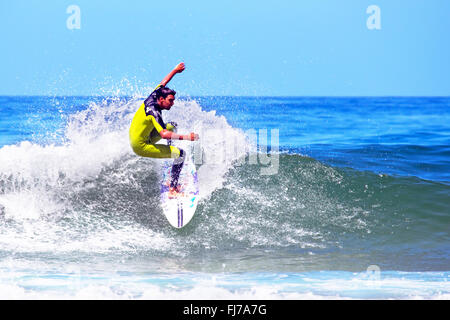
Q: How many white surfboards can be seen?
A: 1